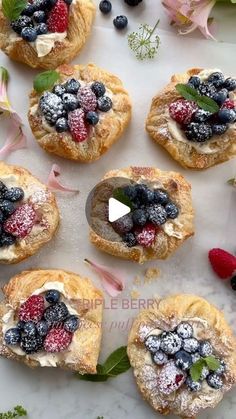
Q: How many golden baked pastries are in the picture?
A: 7